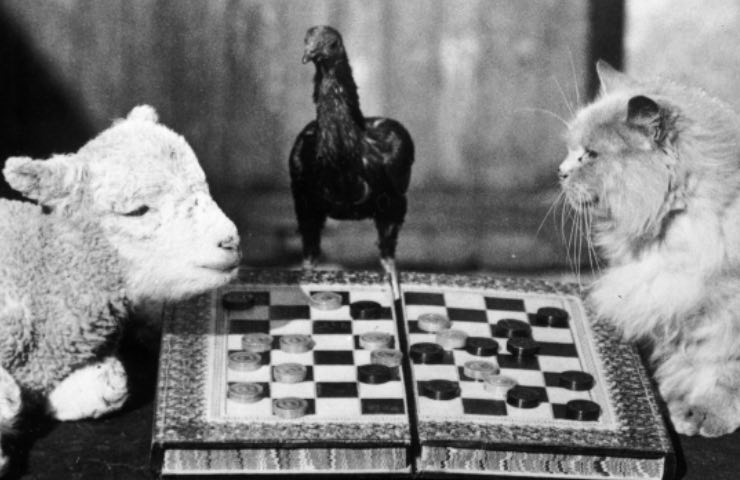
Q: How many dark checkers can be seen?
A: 12